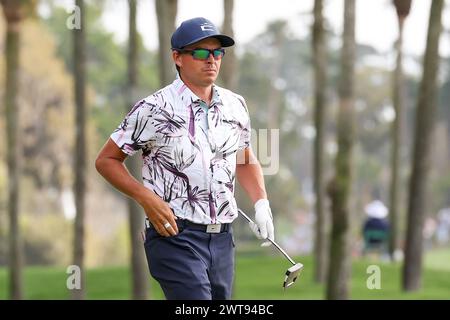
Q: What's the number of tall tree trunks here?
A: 9